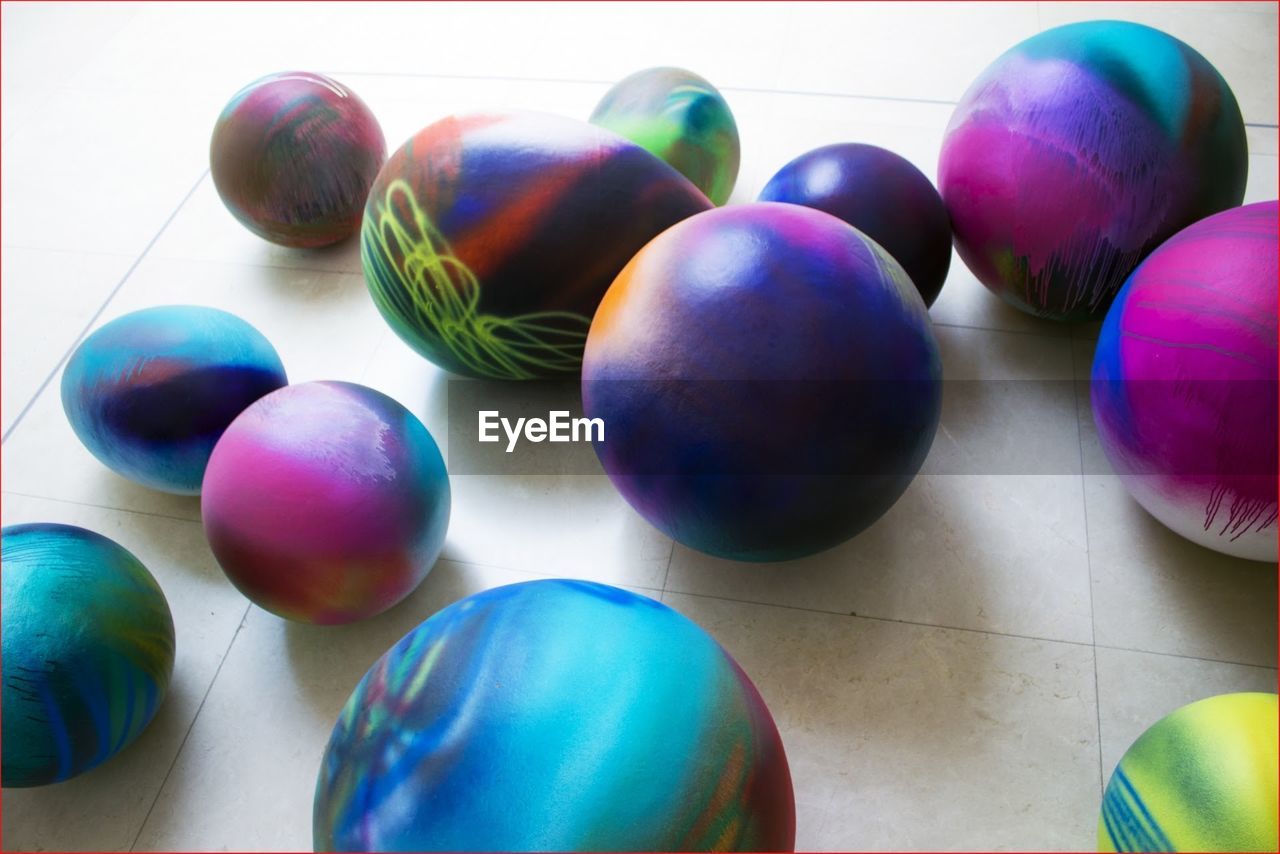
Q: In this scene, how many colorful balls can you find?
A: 12